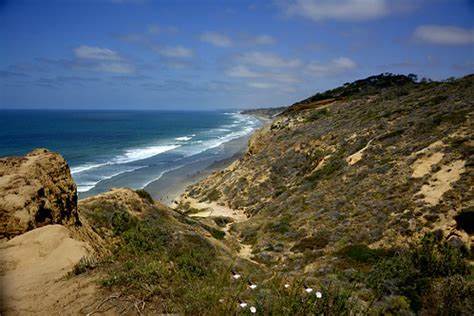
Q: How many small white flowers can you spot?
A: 7